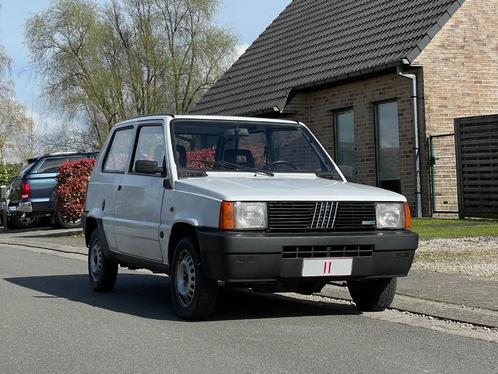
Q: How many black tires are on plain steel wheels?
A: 2